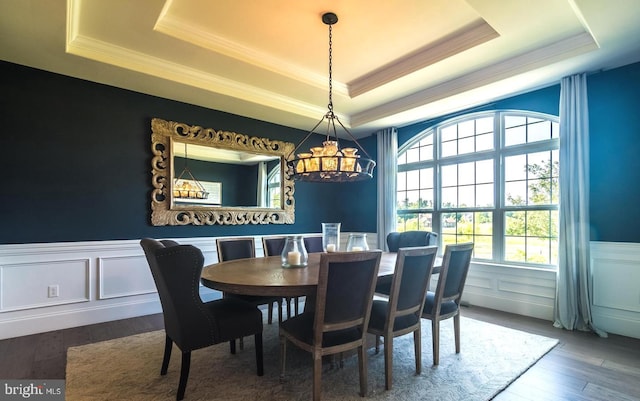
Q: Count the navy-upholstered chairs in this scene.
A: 8